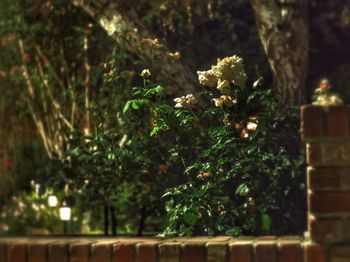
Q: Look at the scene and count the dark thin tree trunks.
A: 3